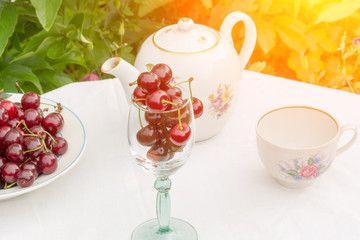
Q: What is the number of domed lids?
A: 1